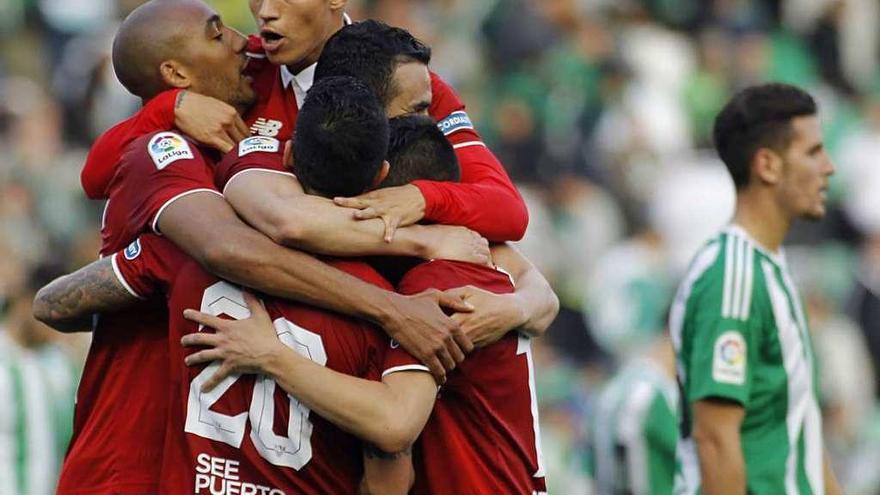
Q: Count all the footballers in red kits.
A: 5